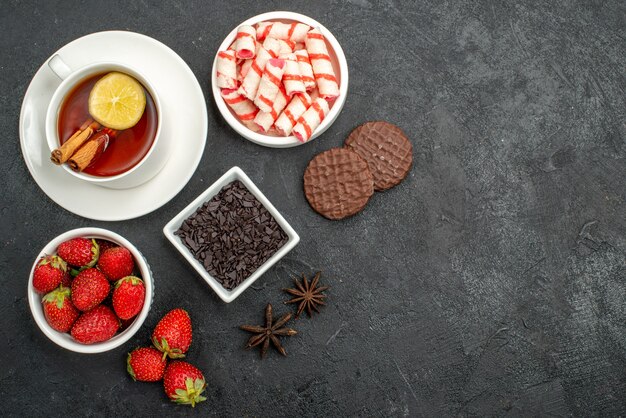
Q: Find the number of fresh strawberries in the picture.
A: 10